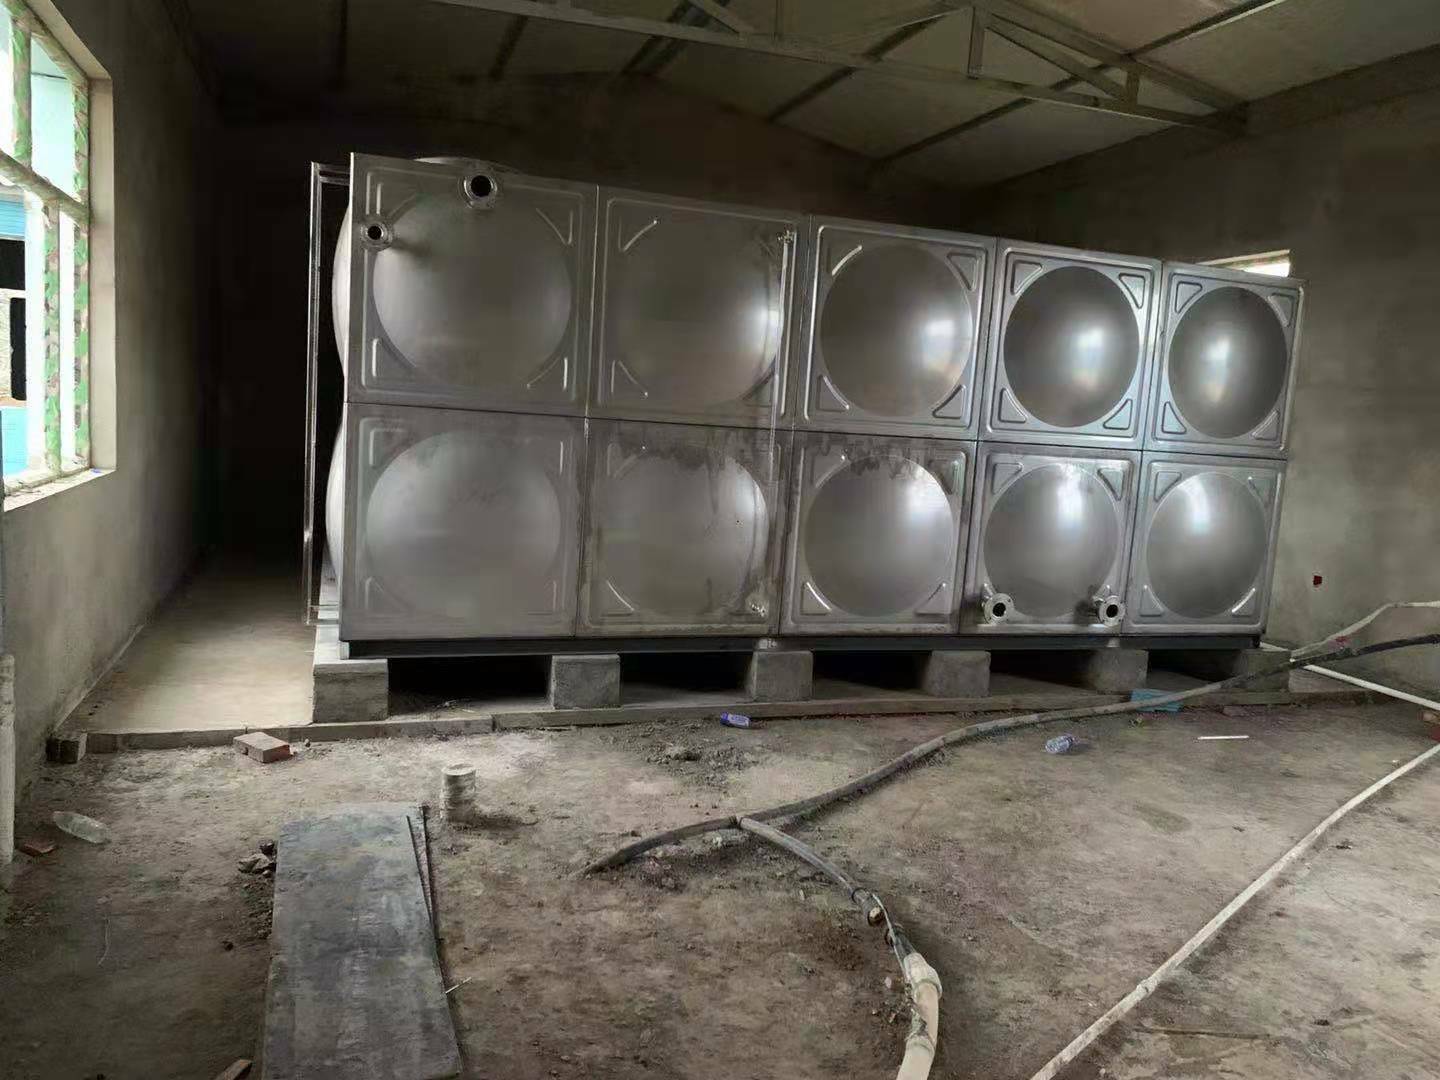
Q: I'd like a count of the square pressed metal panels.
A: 10